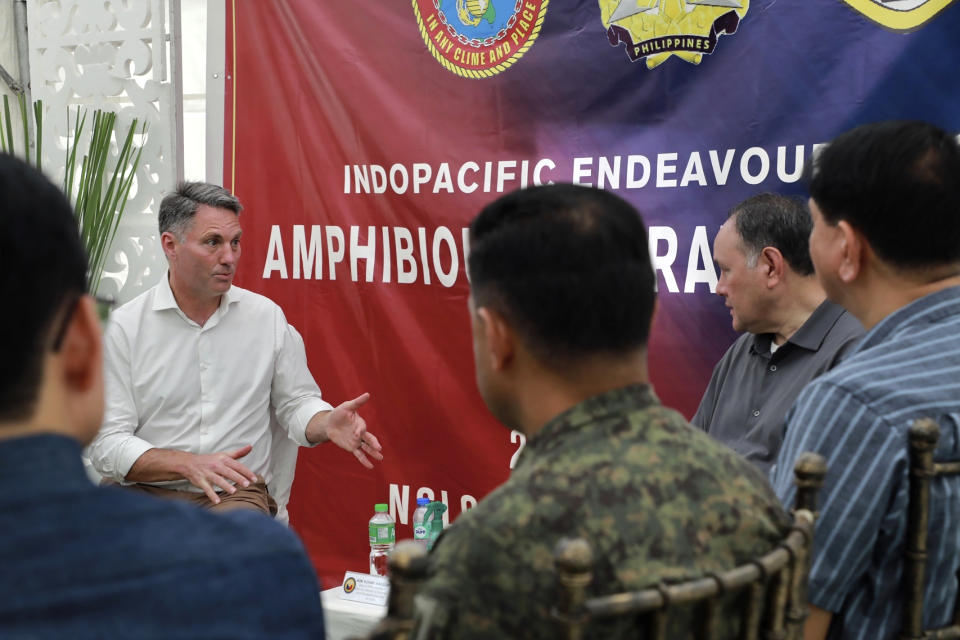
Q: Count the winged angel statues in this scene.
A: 0